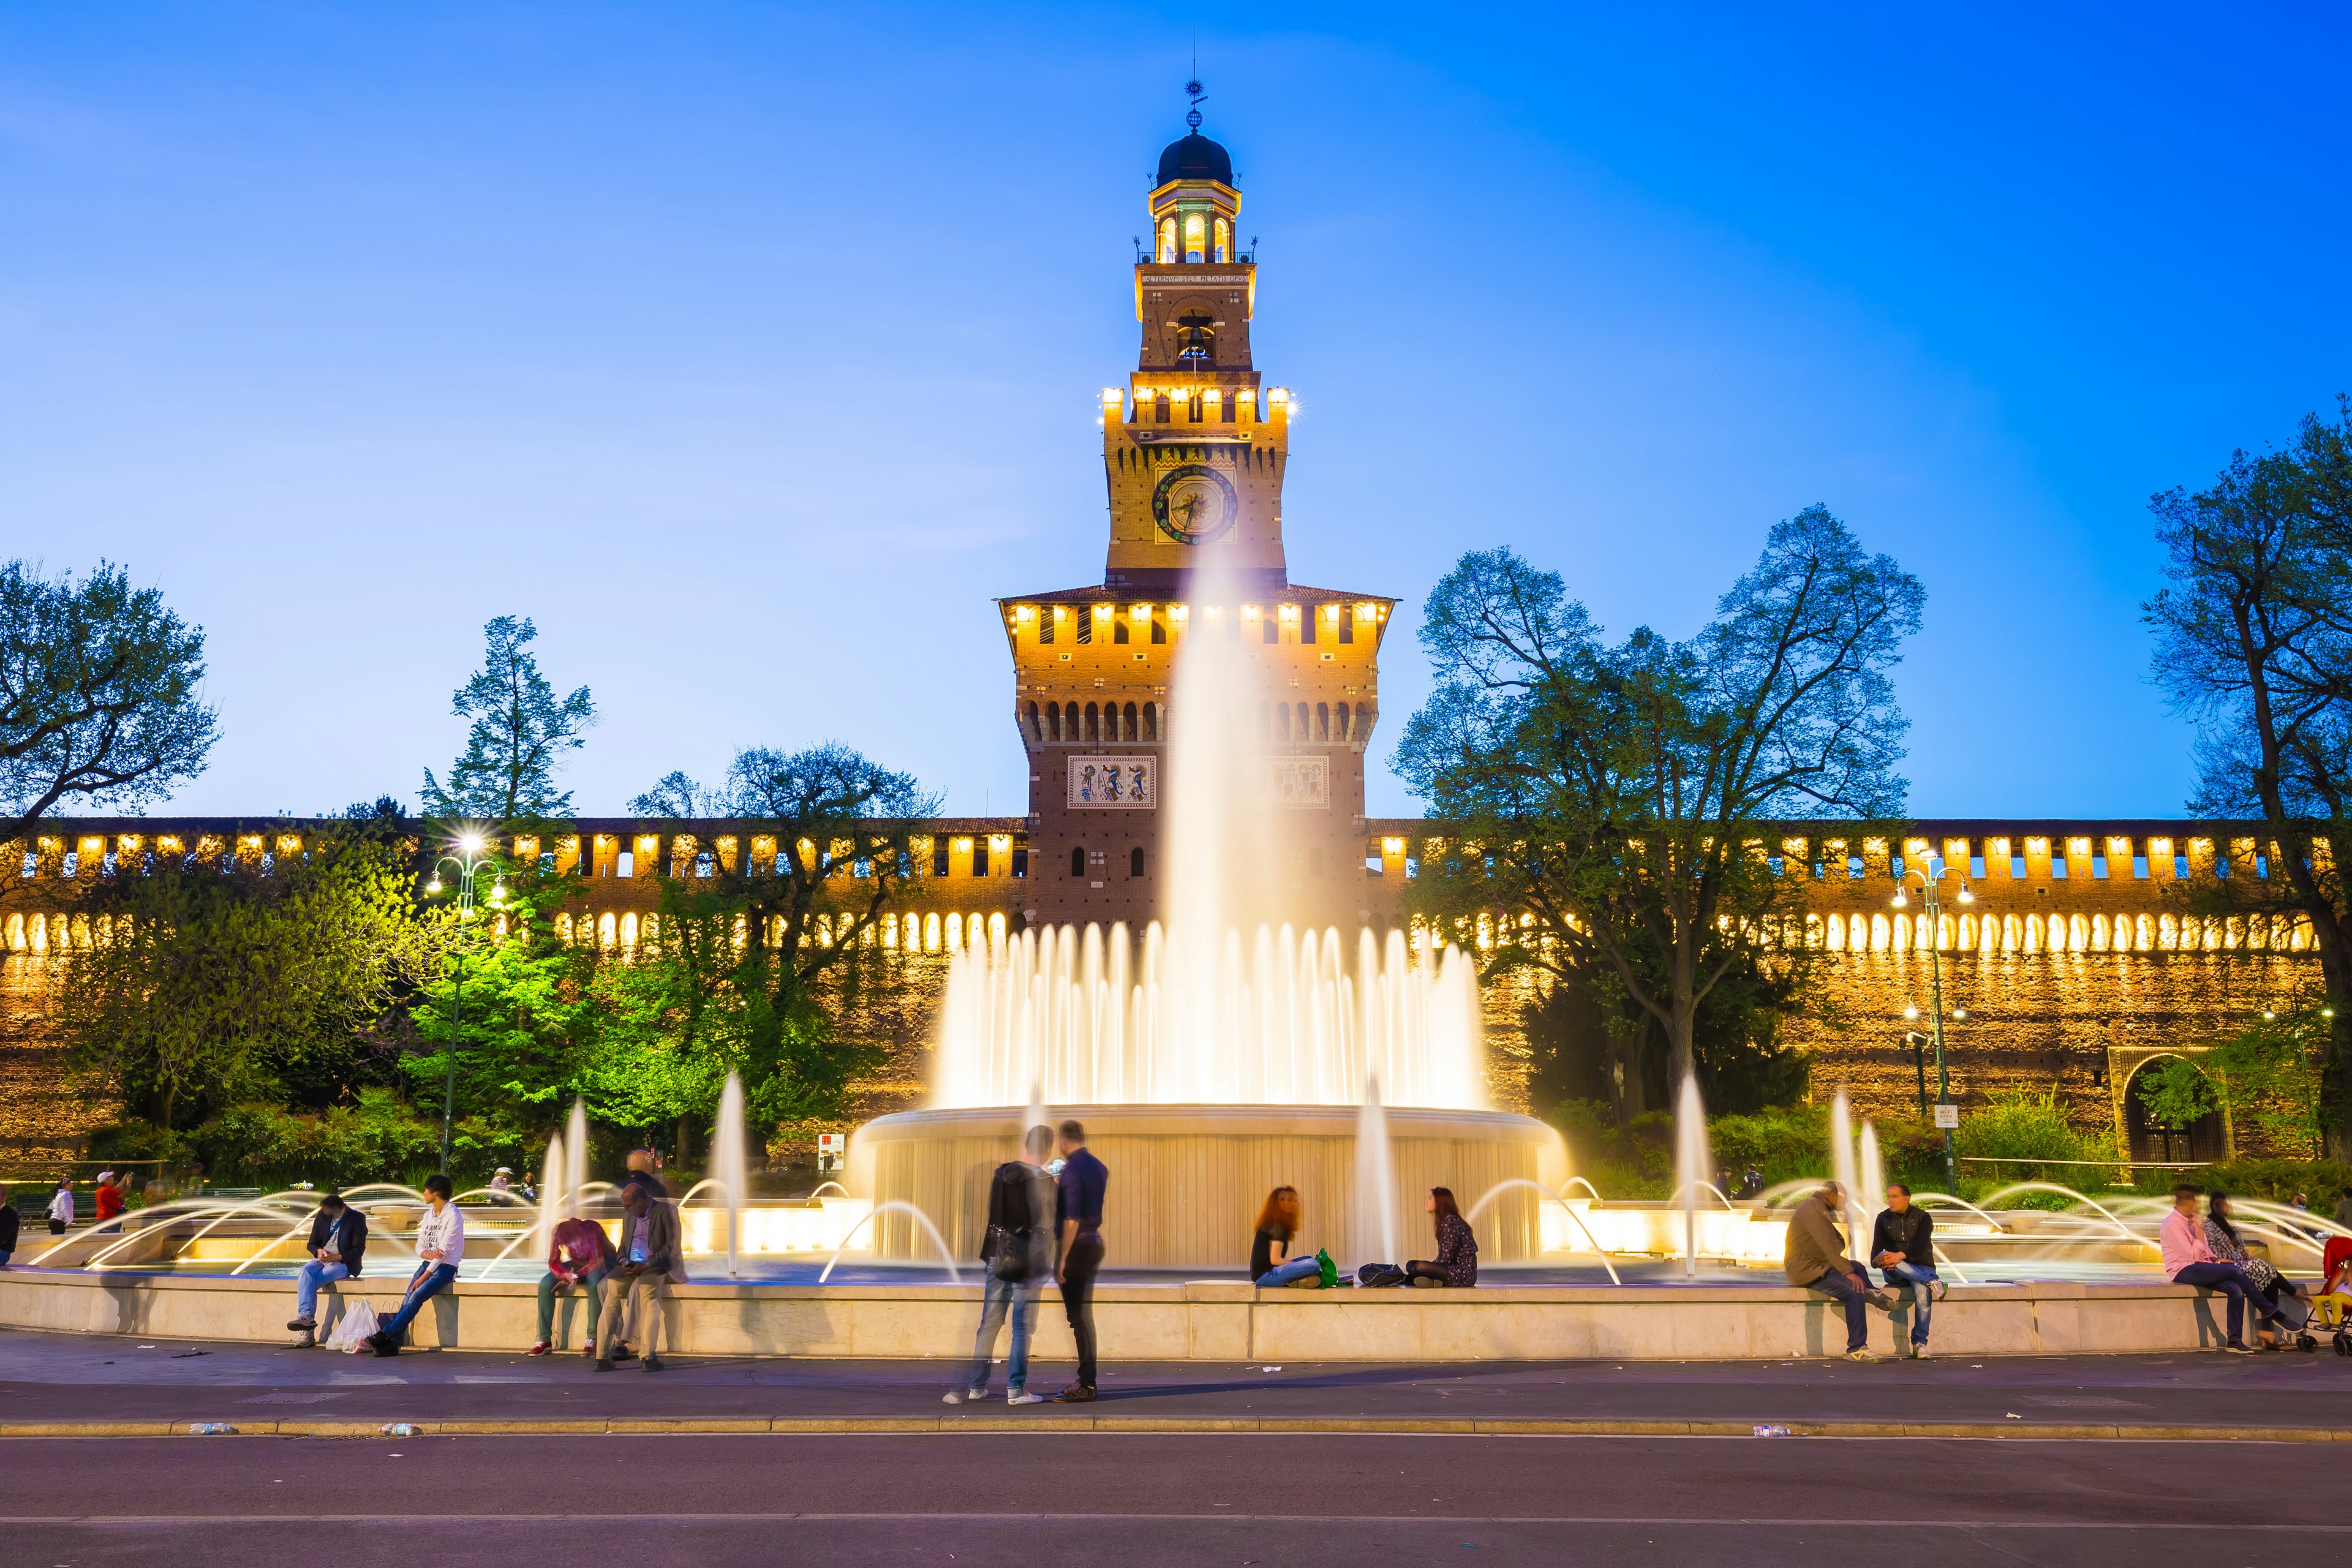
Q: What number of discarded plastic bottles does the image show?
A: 3